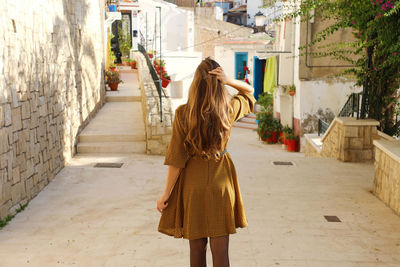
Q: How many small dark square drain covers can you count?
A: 3